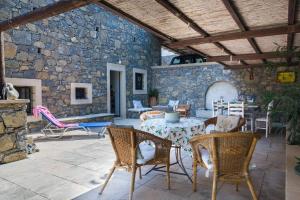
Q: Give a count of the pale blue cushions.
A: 2